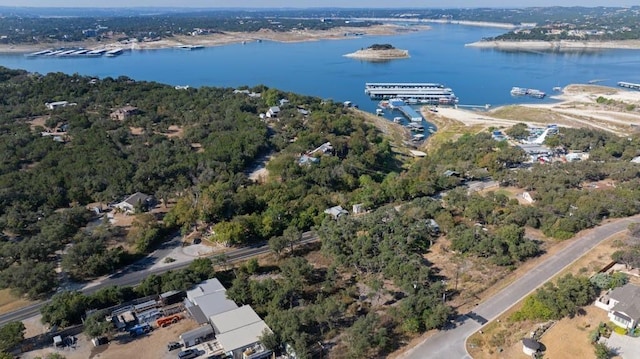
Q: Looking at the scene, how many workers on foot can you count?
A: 0